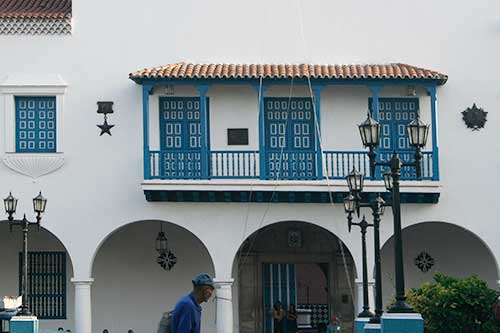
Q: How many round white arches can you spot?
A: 4